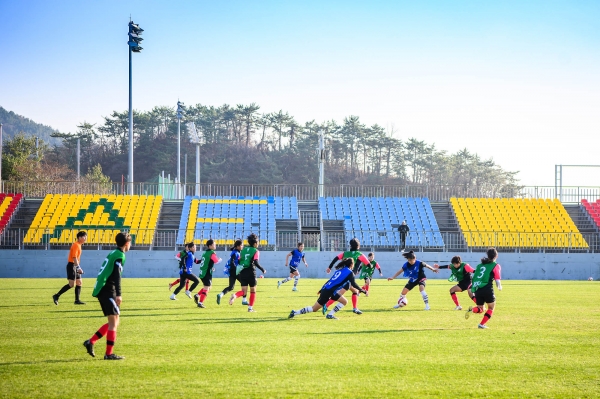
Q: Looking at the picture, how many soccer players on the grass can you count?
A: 13